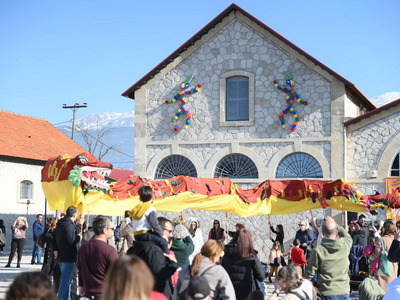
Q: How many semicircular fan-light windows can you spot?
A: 3